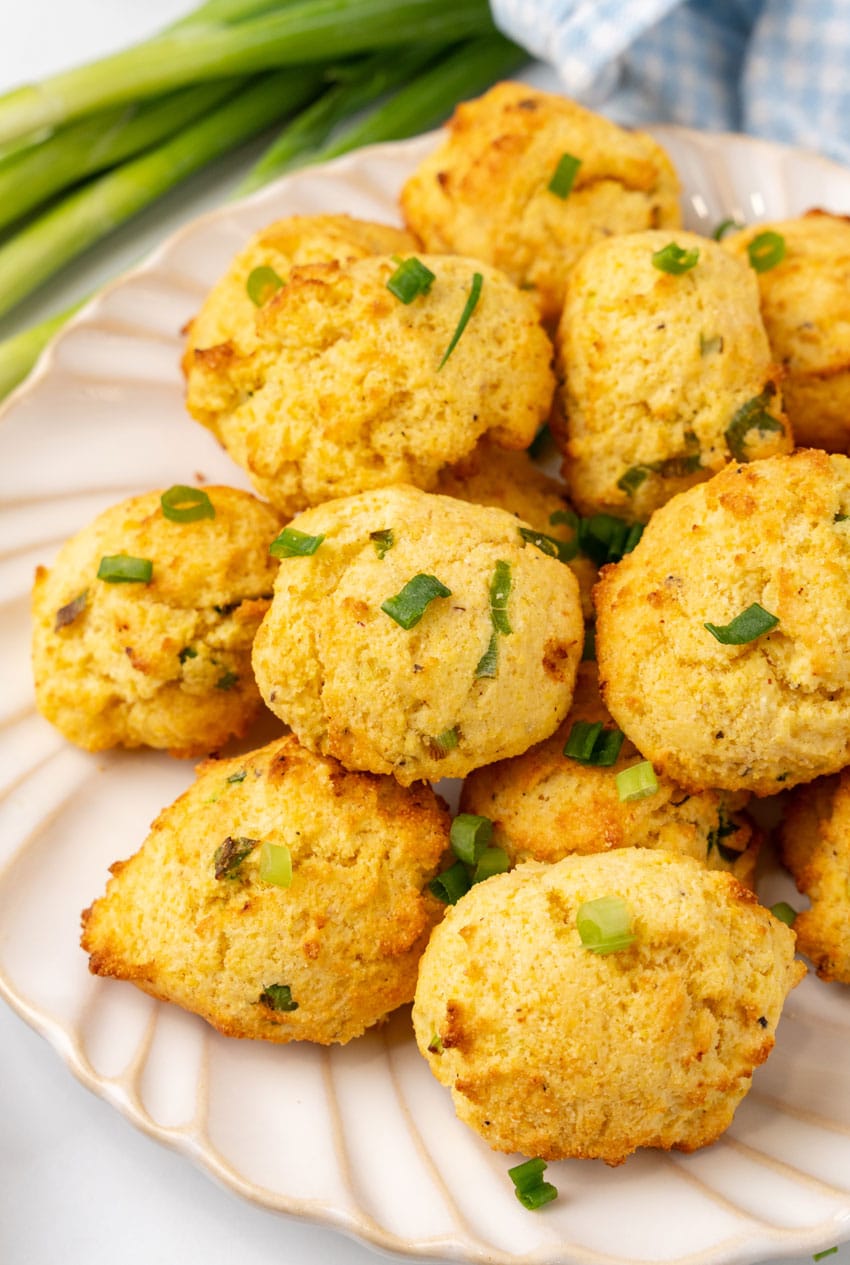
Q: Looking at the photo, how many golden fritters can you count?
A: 13